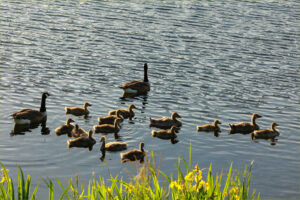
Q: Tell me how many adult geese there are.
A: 2